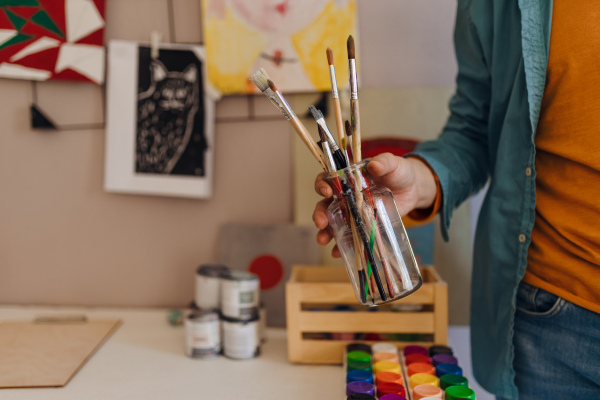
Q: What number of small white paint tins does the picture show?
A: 4